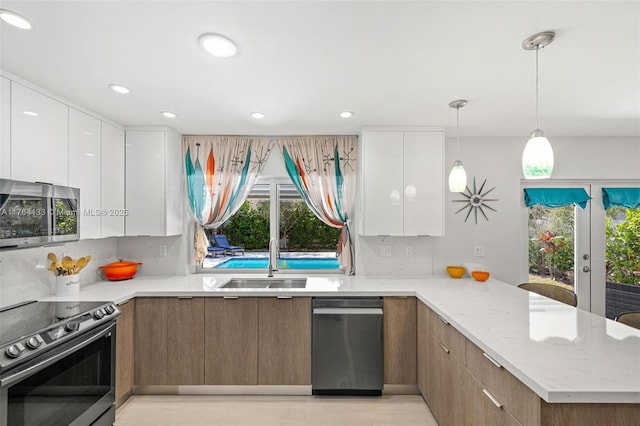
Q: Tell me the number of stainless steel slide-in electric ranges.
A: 1